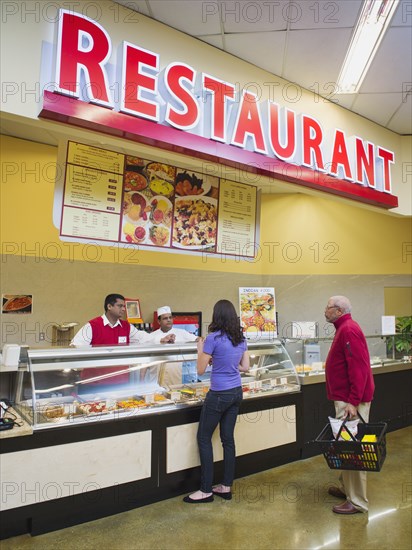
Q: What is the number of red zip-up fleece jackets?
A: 1